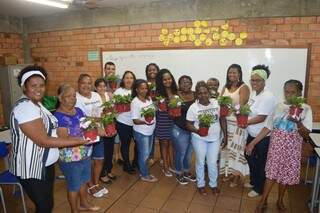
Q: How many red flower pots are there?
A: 13